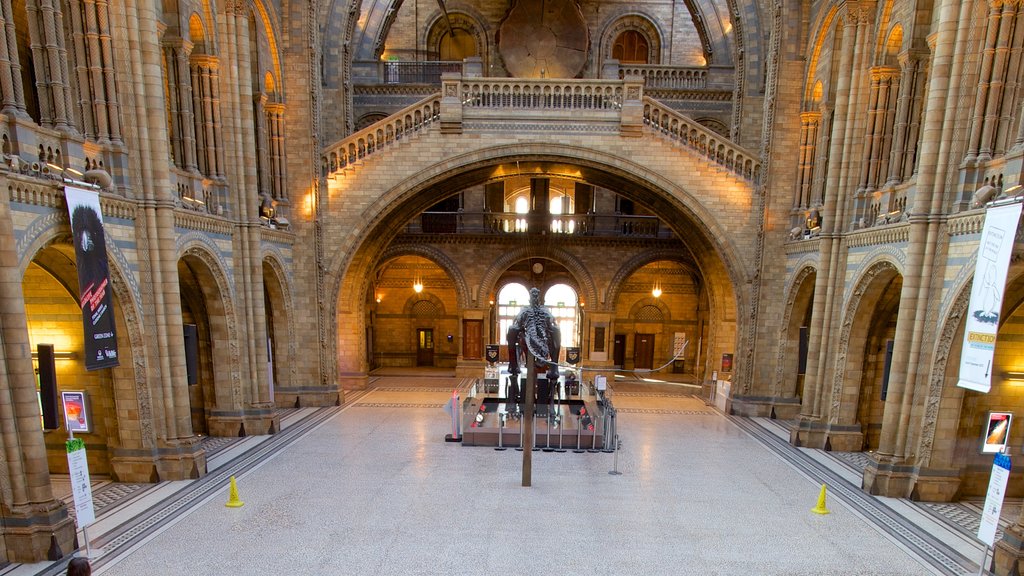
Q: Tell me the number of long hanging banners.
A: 2